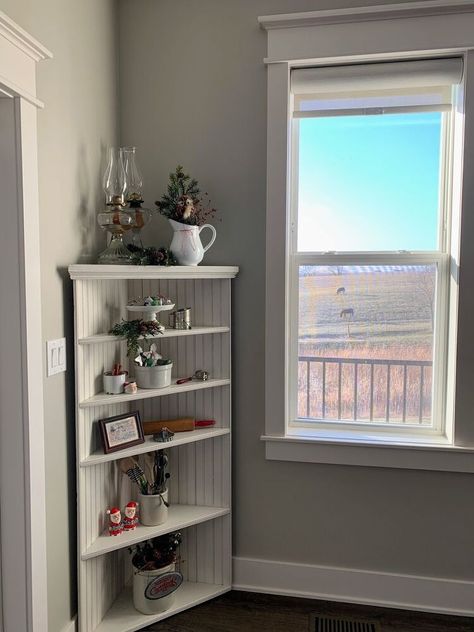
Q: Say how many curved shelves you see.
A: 0